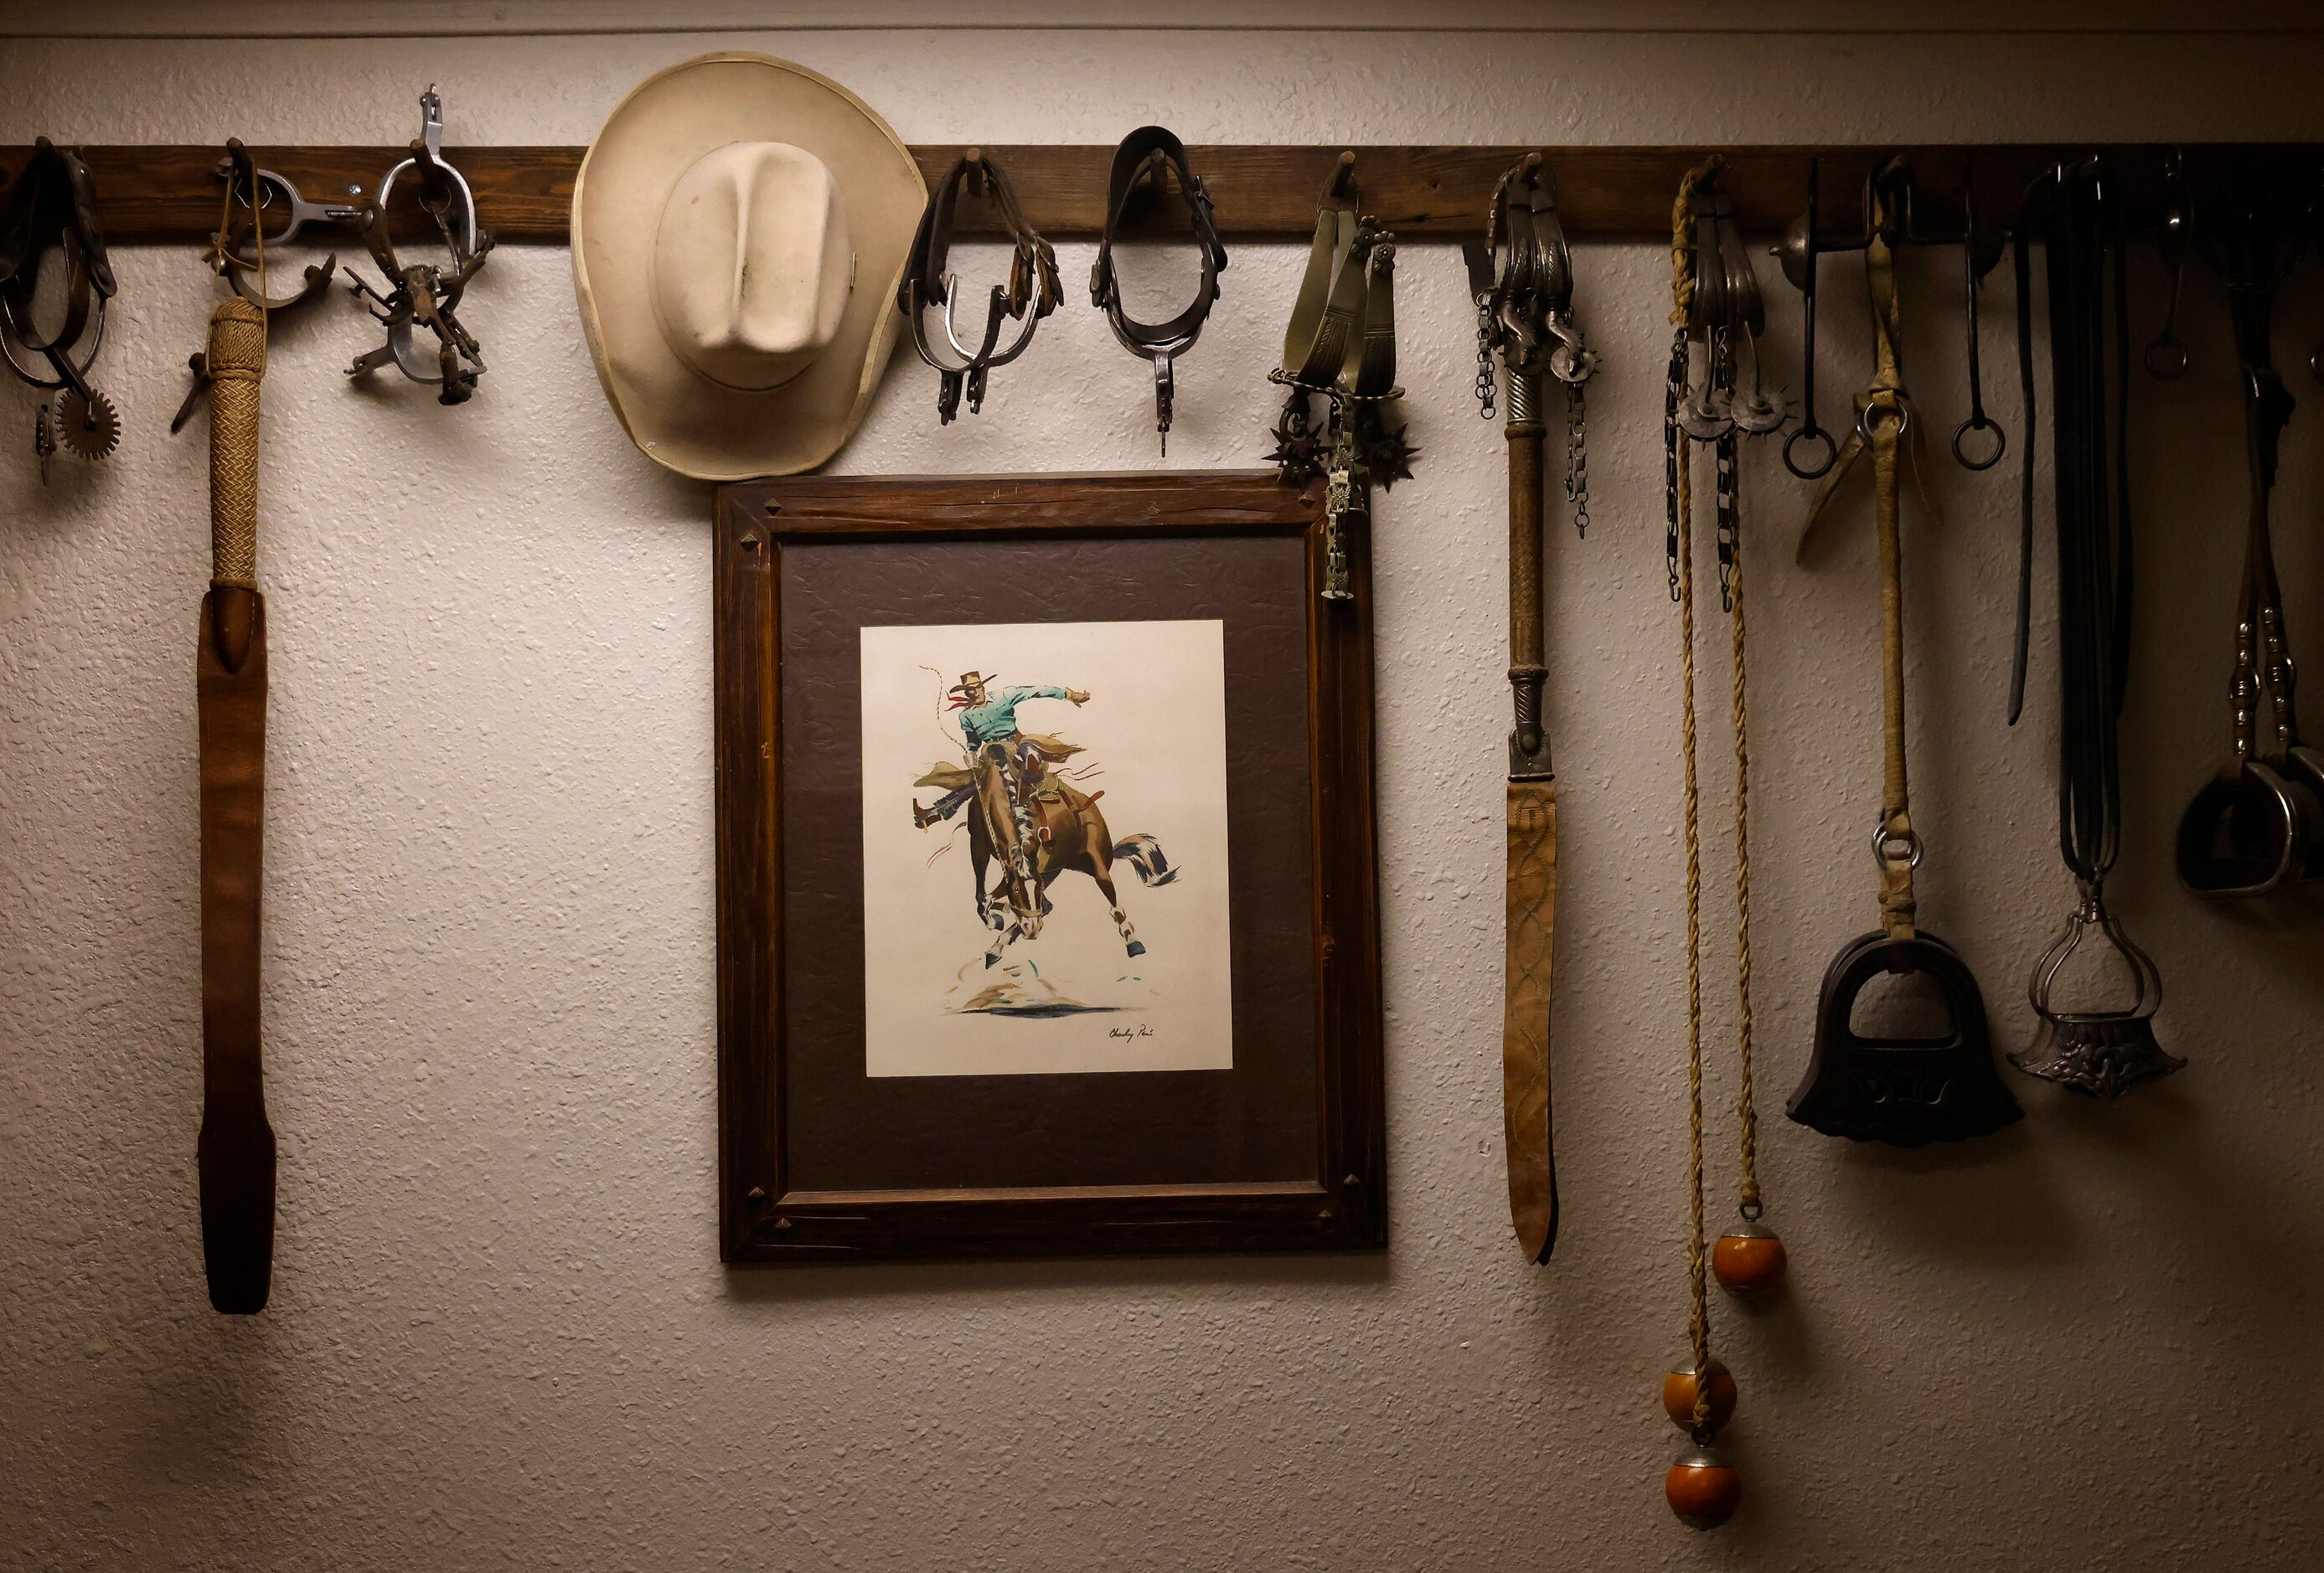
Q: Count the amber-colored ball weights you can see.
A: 3